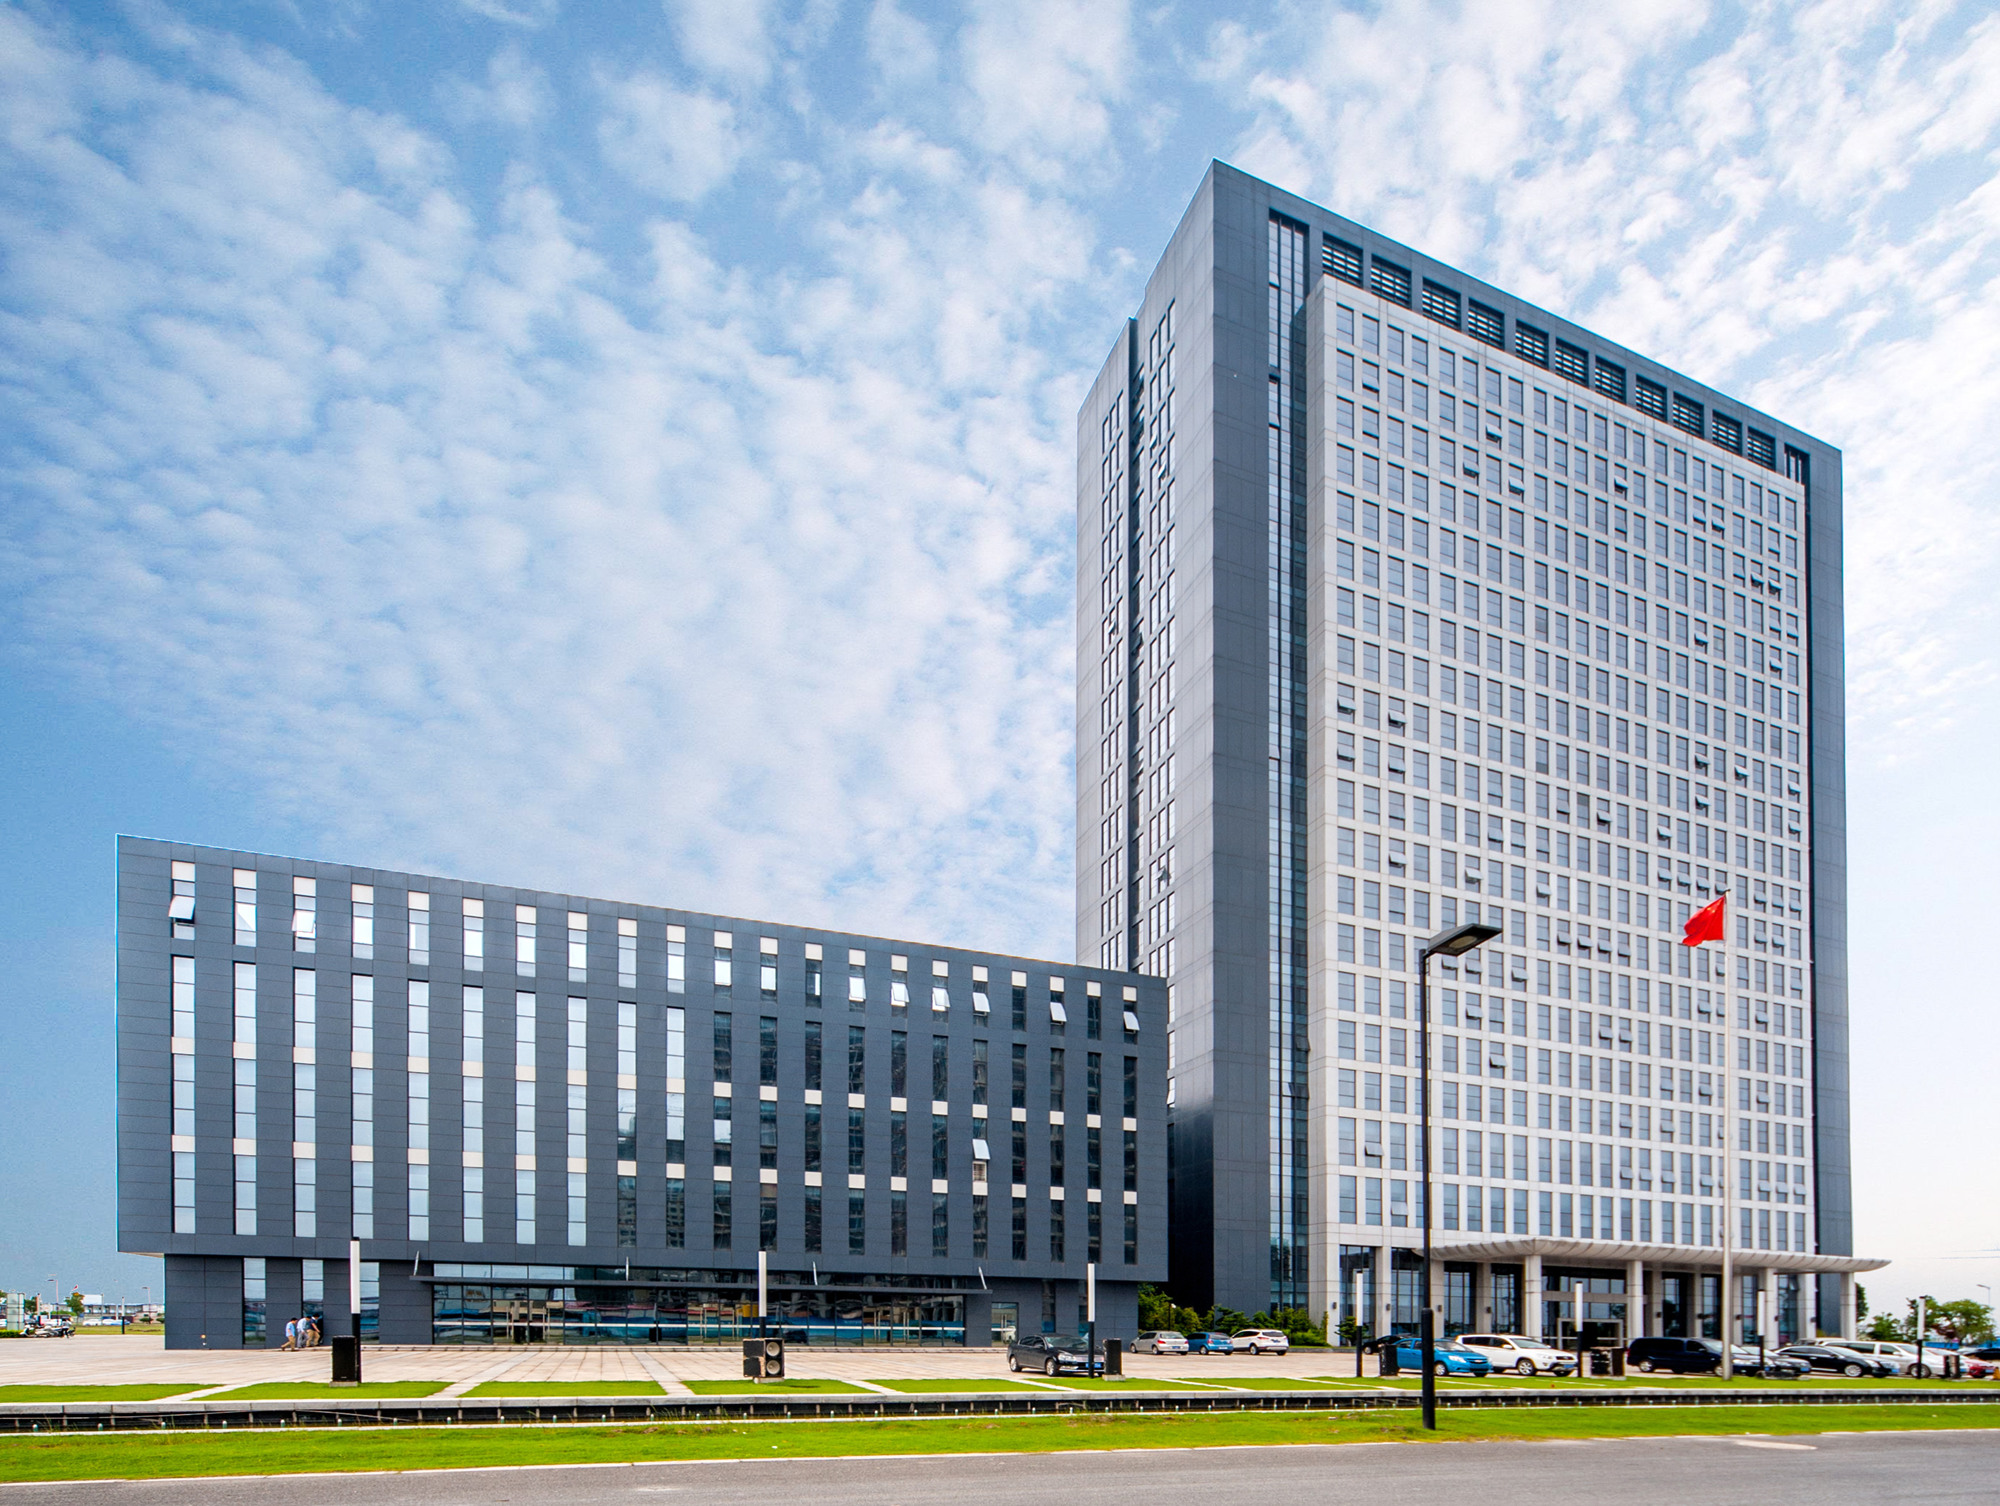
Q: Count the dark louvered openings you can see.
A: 11